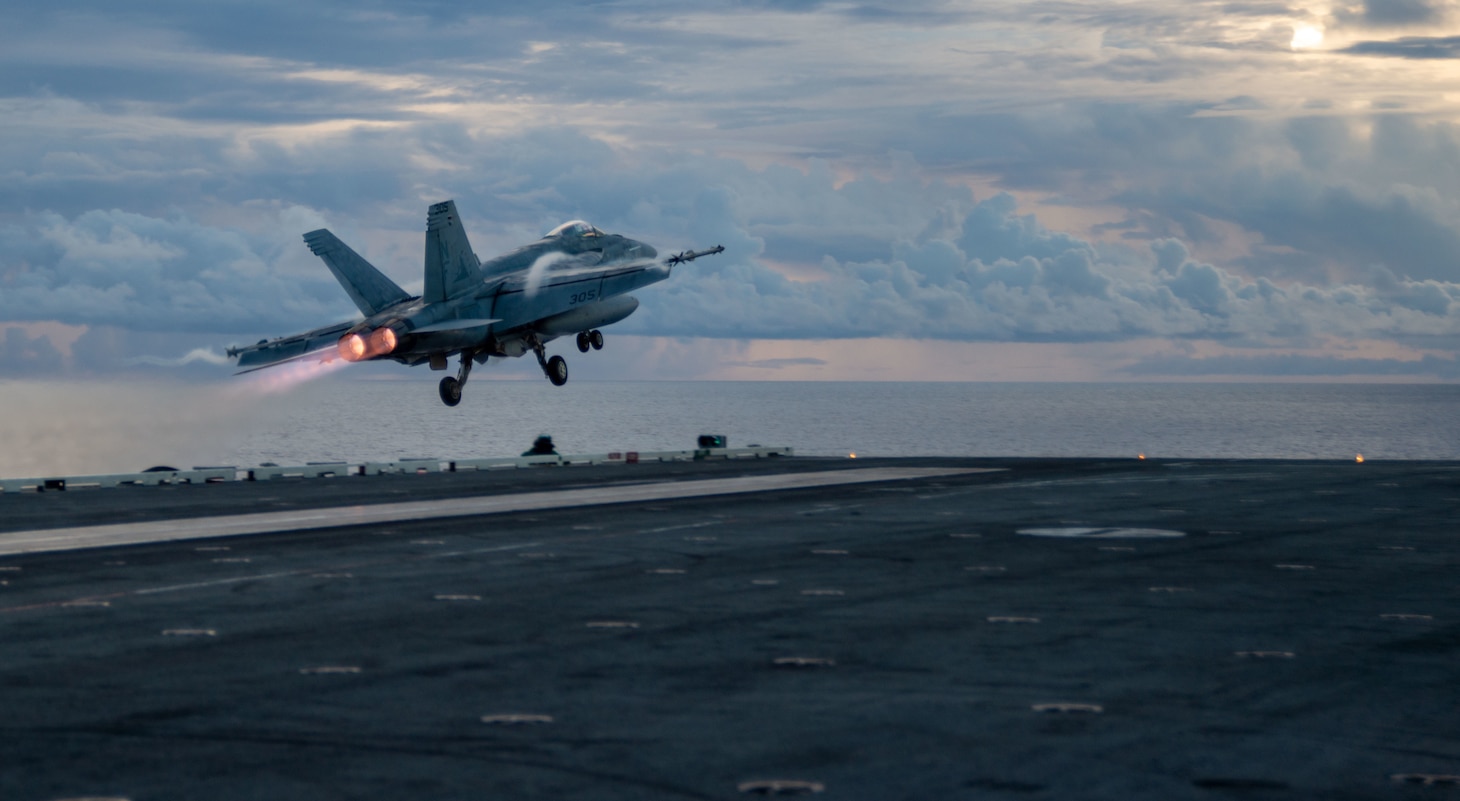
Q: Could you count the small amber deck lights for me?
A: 3